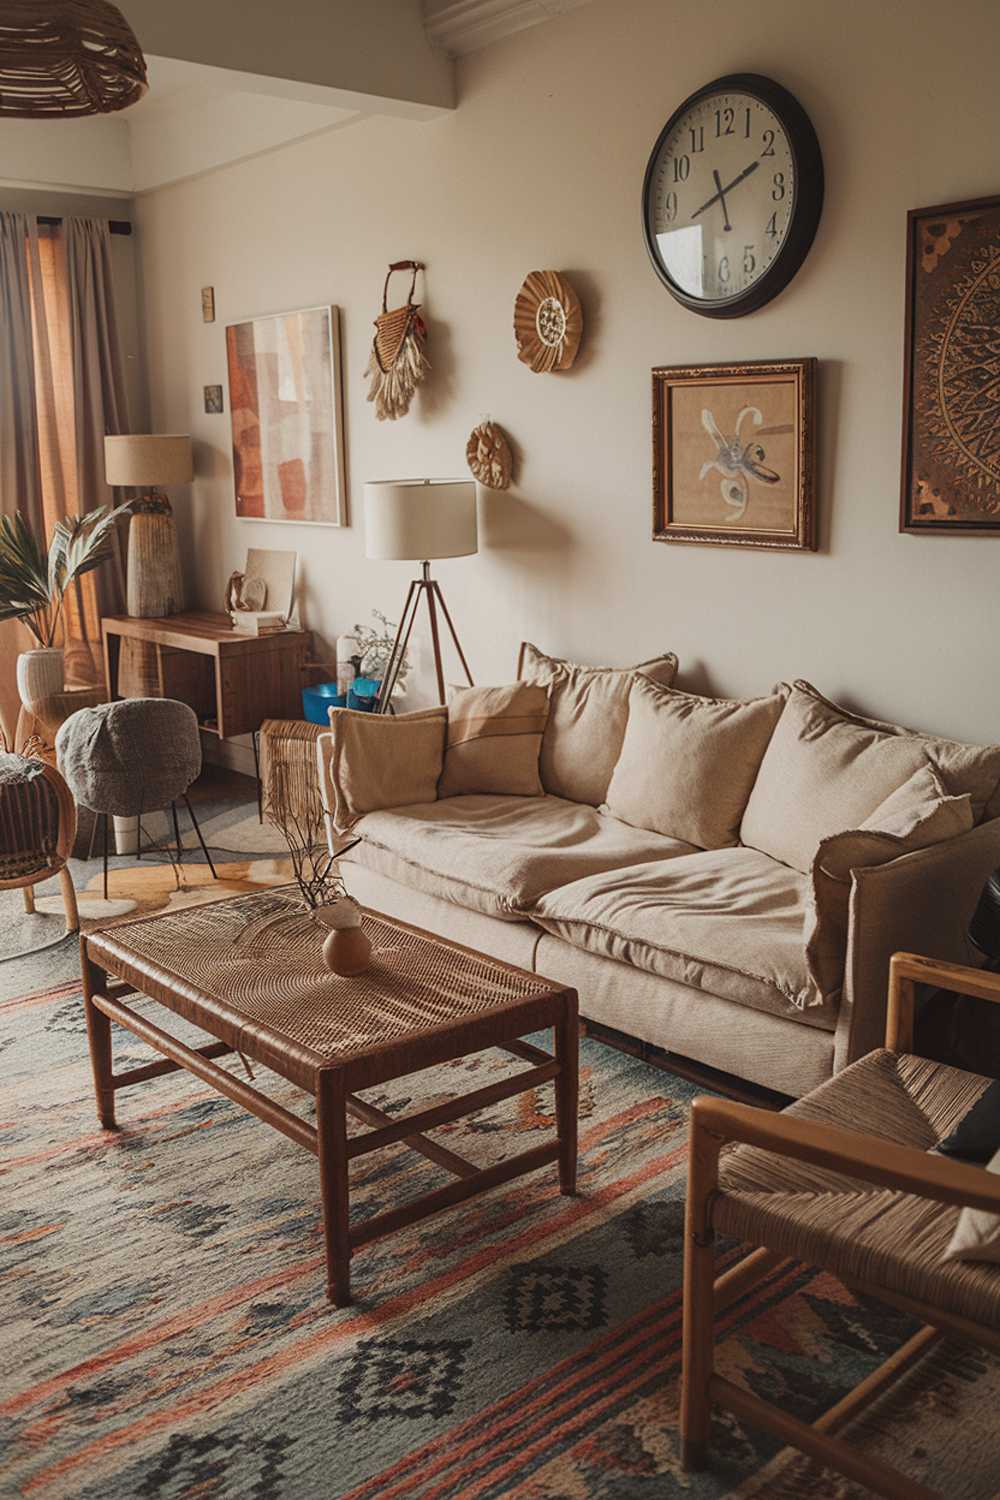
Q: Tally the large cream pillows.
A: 3